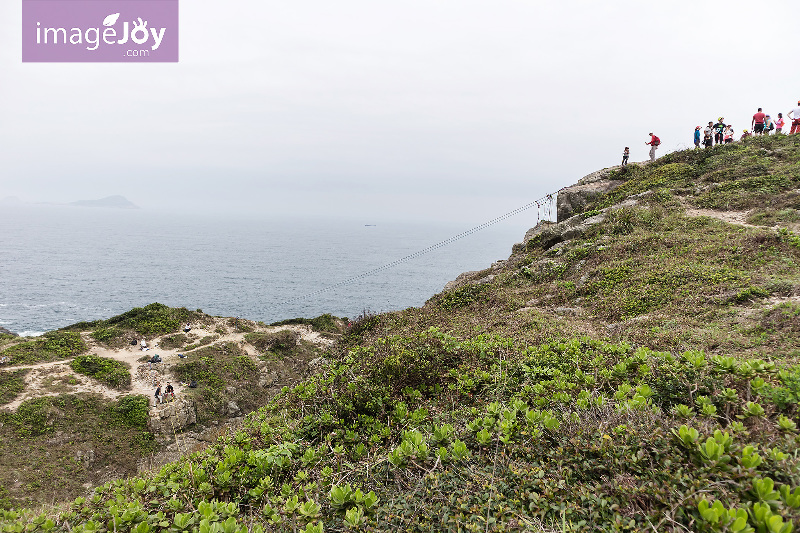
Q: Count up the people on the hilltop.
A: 11